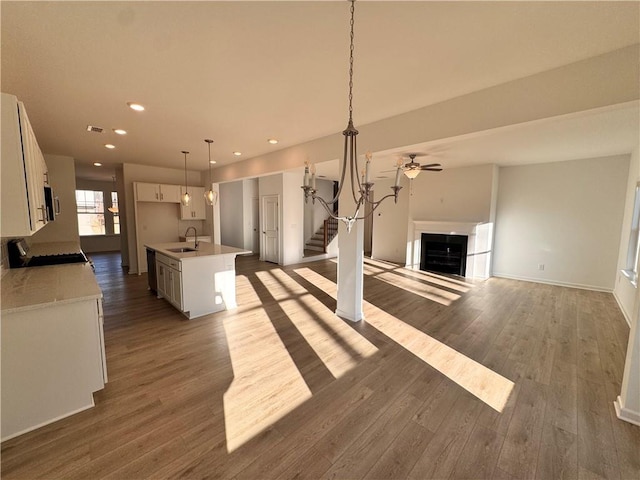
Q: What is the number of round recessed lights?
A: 7